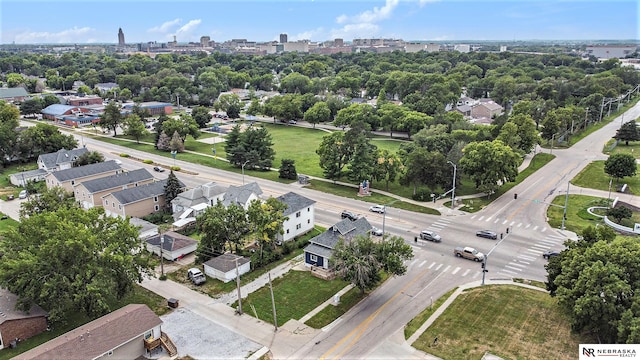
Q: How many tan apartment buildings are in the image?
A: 3